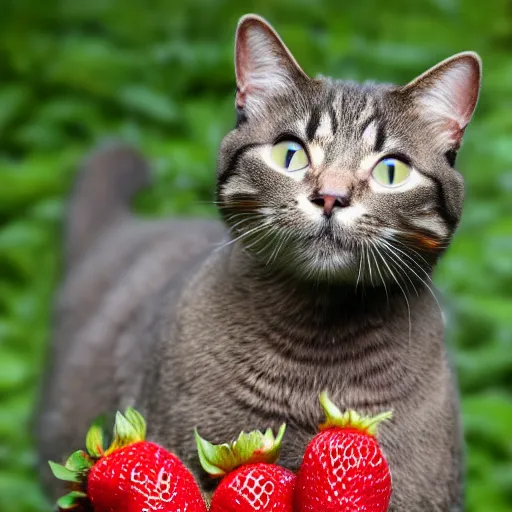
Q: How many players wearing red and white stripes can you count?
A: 0